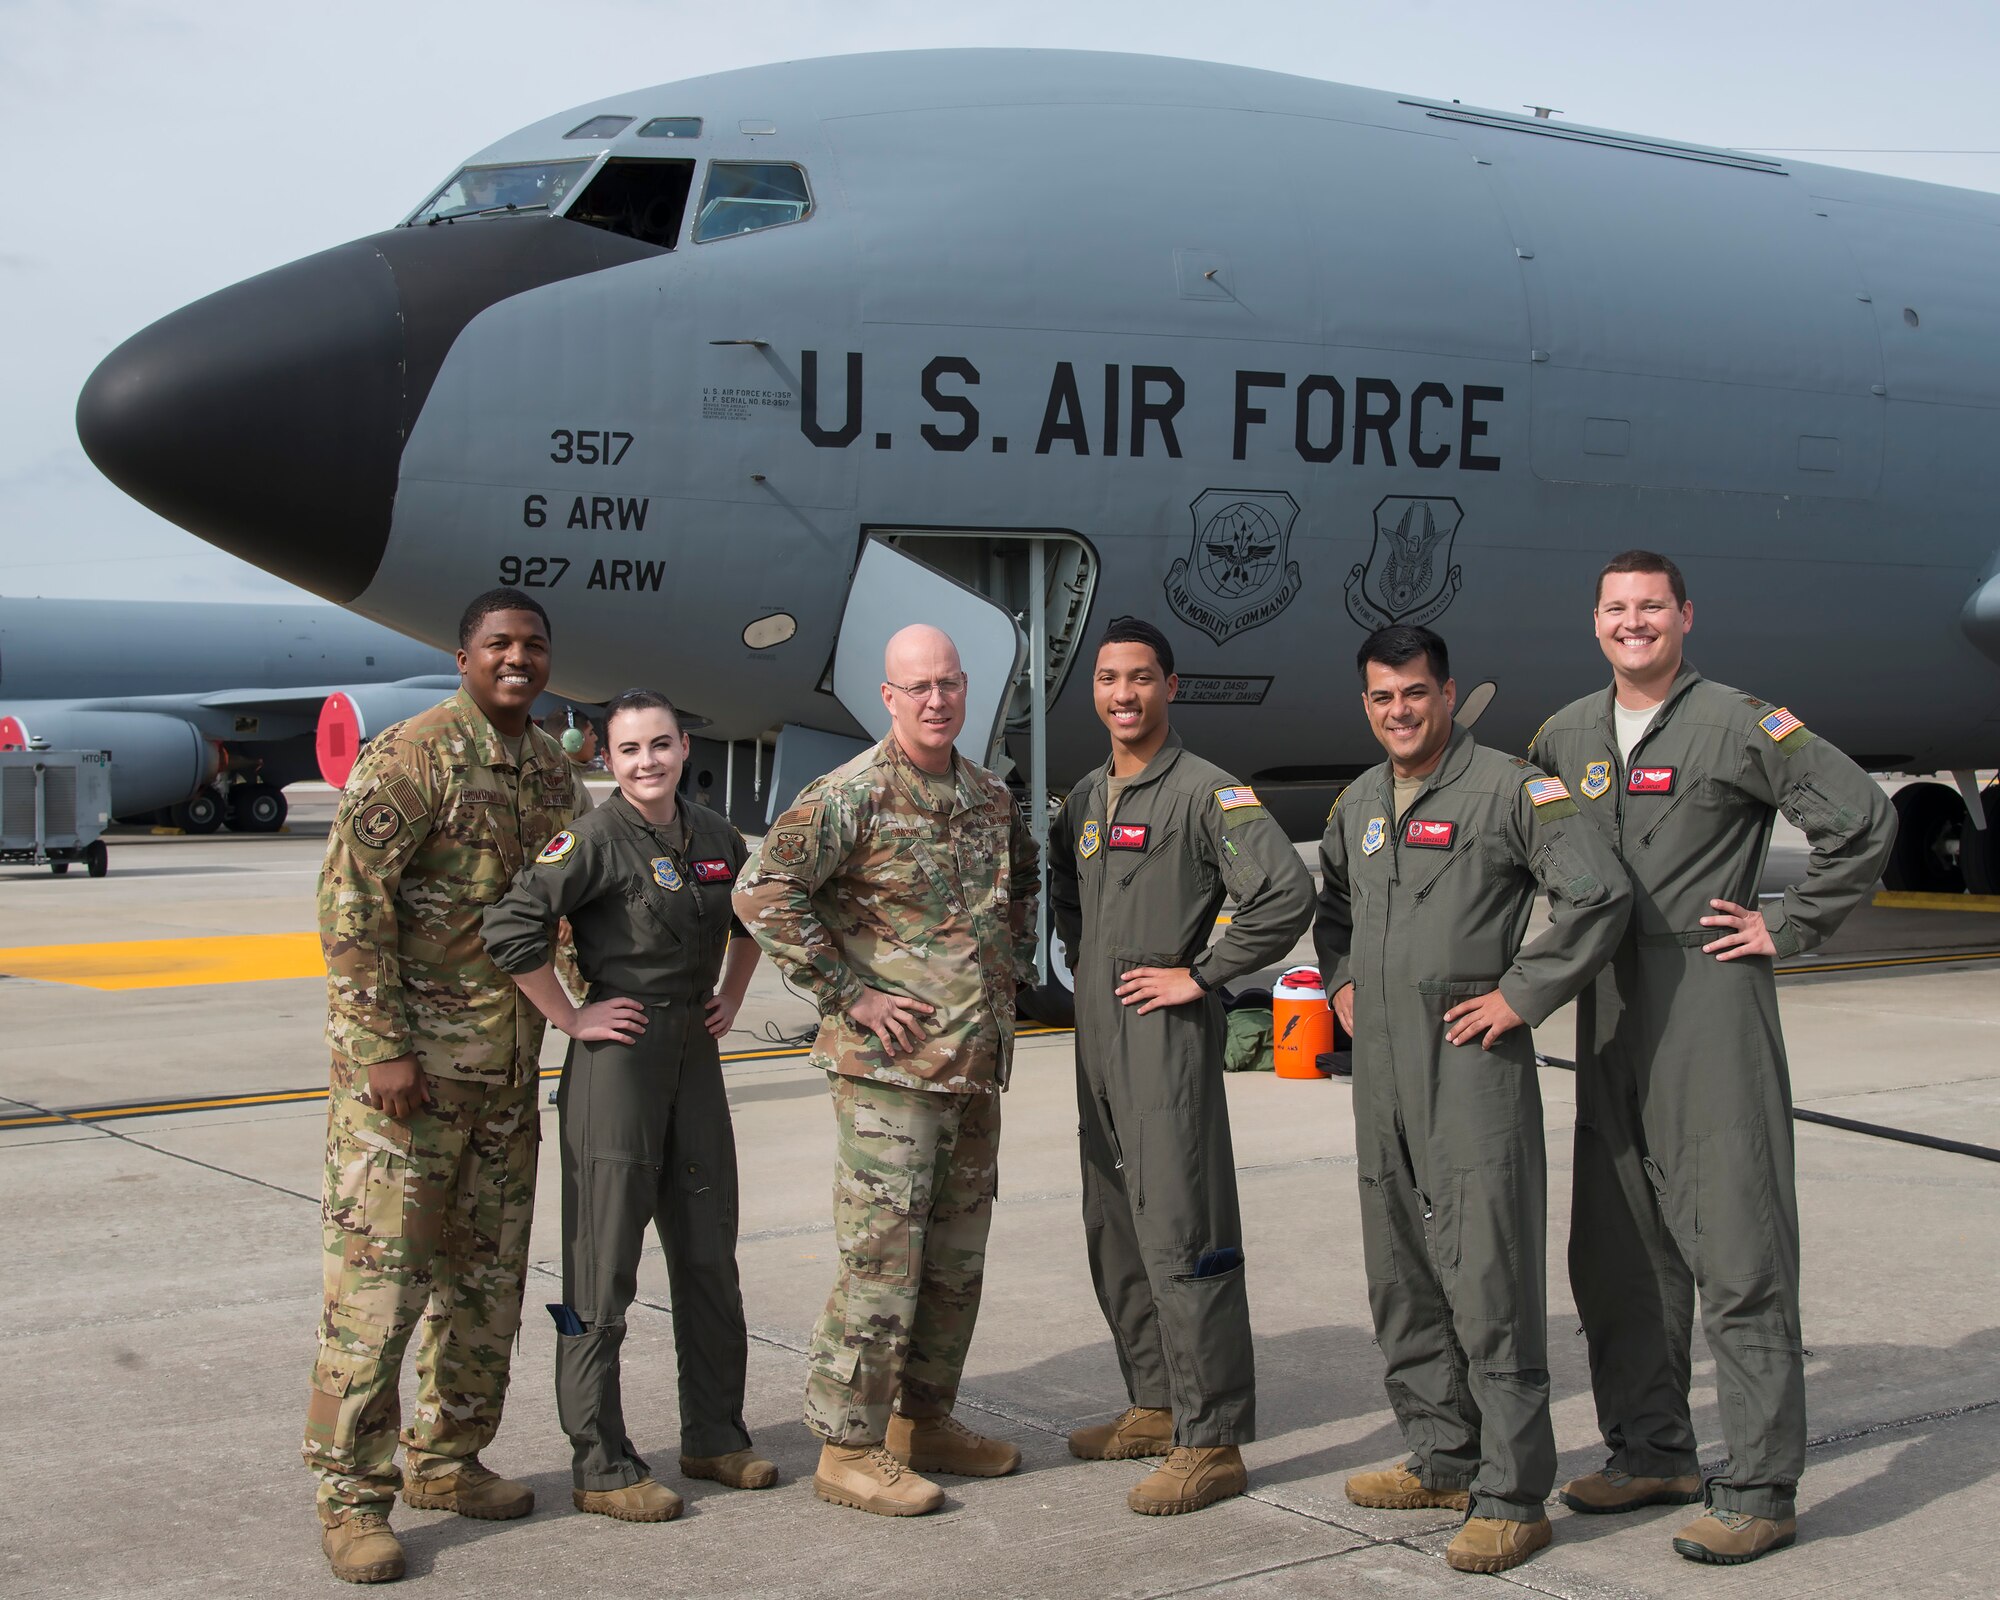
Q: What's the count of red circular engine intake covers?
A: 2